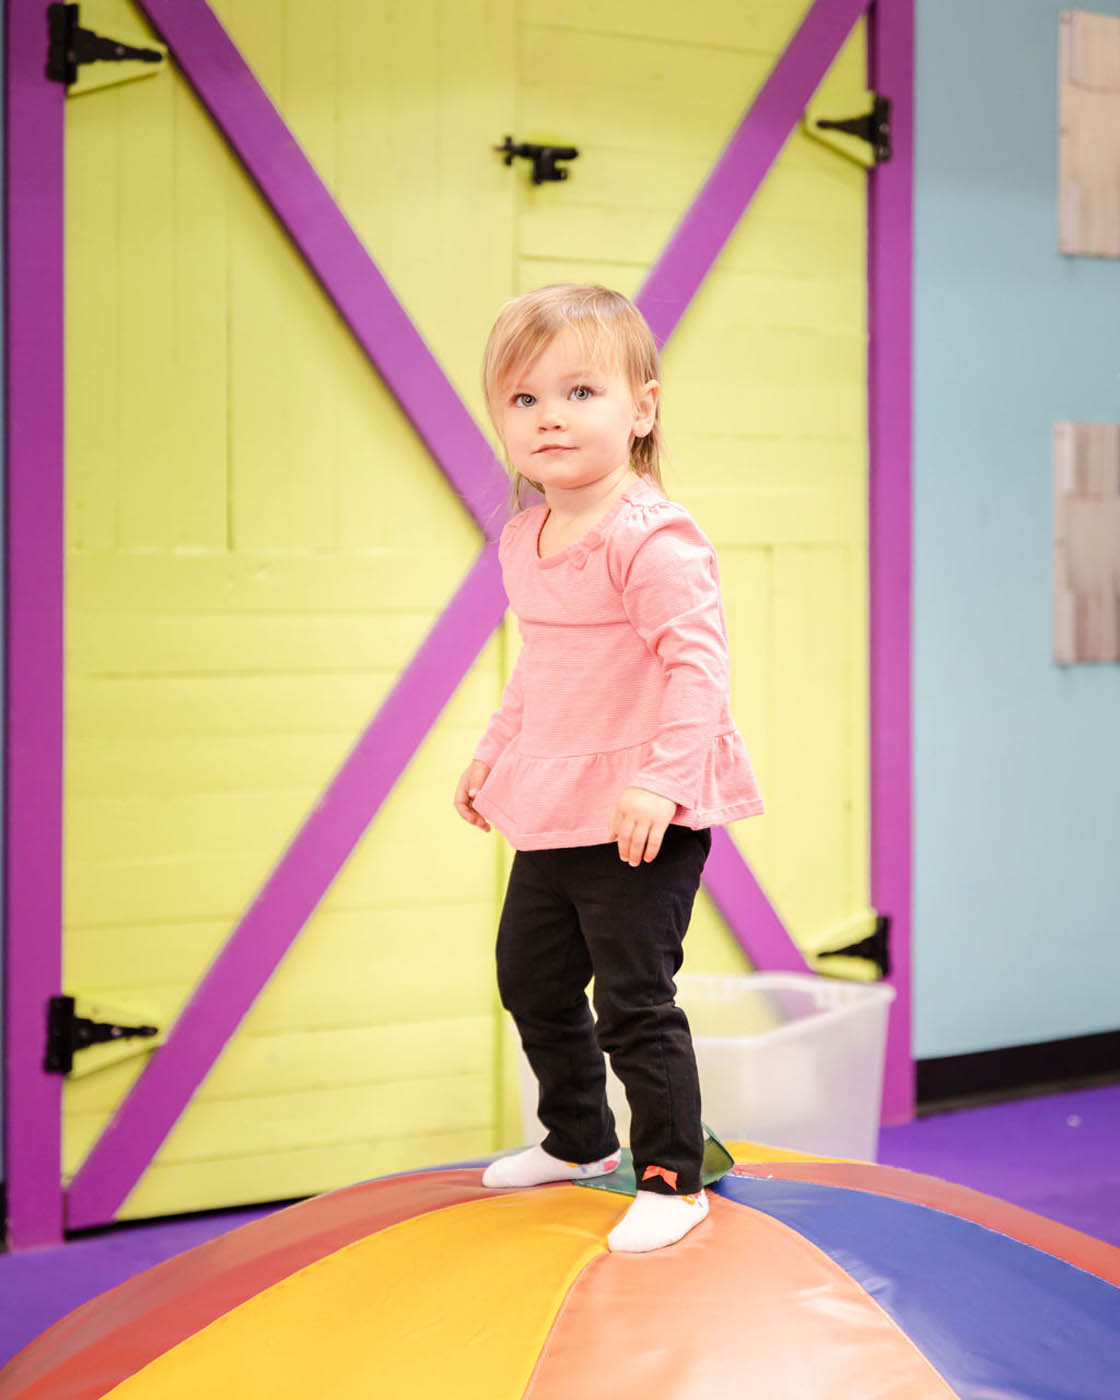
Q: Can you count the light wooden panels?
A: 2